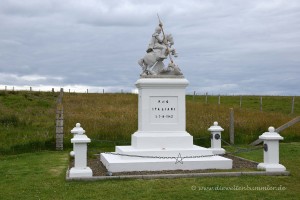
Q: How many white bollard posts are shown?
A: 4